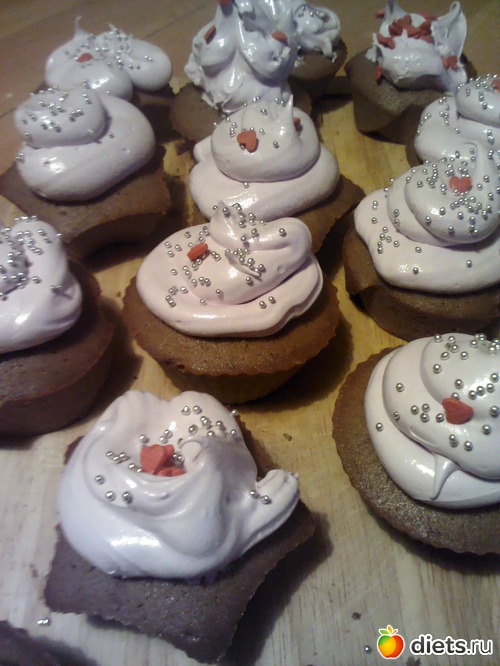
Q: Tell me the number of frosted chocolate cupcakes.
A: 12